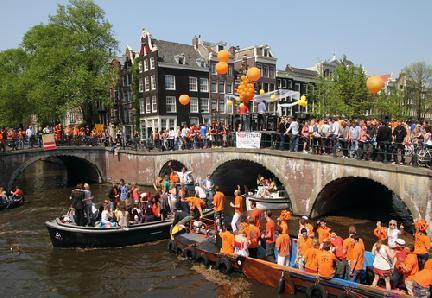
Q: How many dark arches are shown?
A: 4